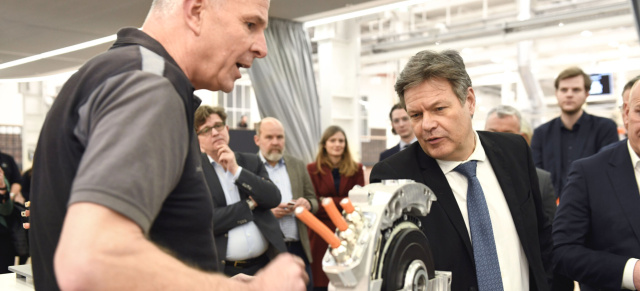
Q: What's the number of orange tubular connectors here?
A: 3